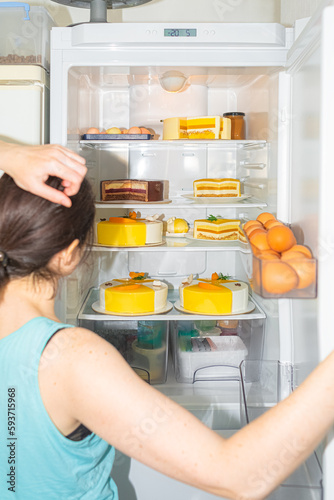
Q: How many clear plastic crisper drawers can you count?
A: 2